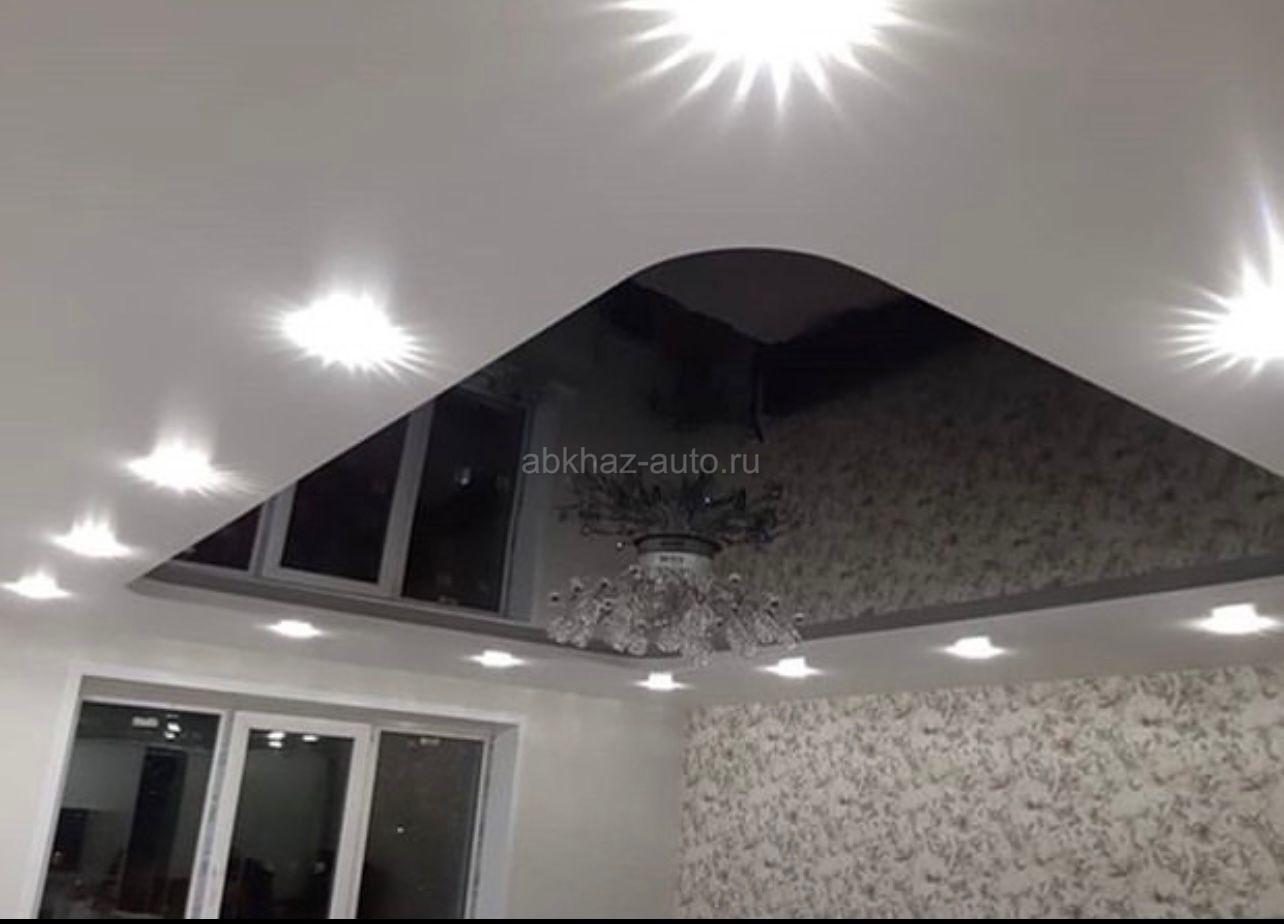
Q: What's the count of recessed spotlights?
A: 12